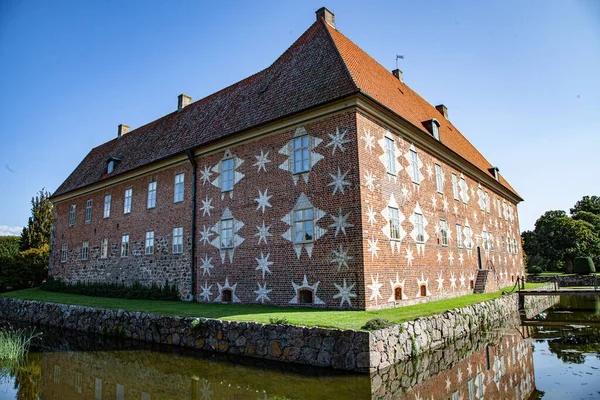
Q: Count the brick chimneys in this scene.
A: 5